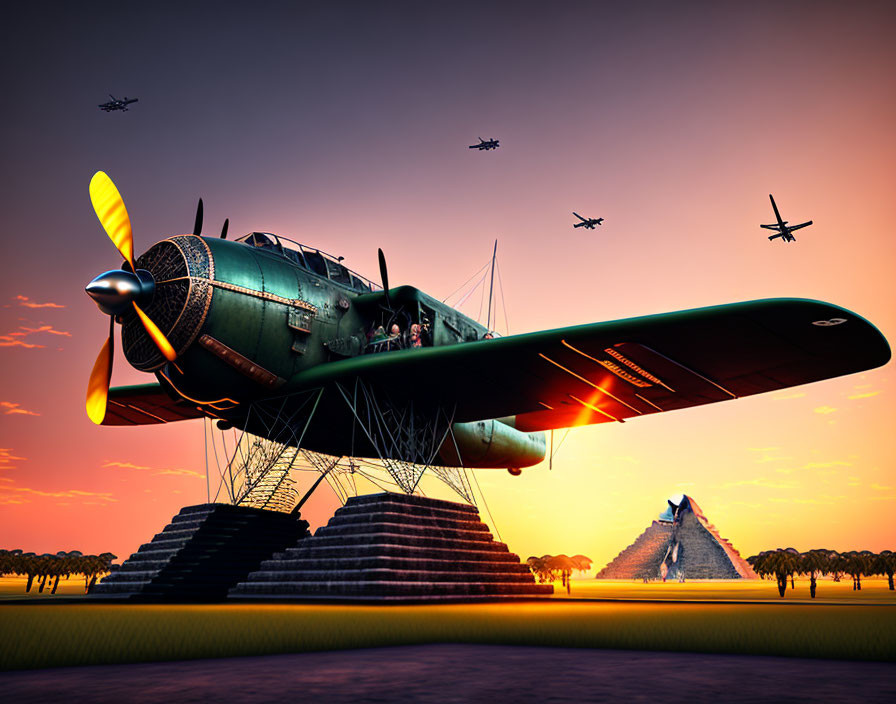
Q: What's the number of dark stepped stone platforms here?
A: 2